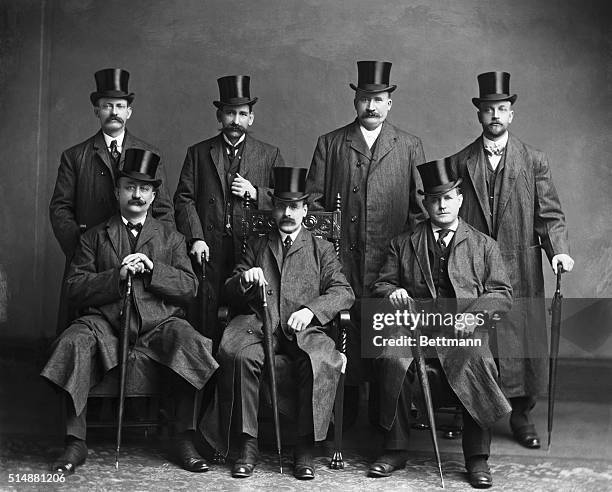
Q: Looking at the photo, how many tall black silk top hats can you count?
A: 7